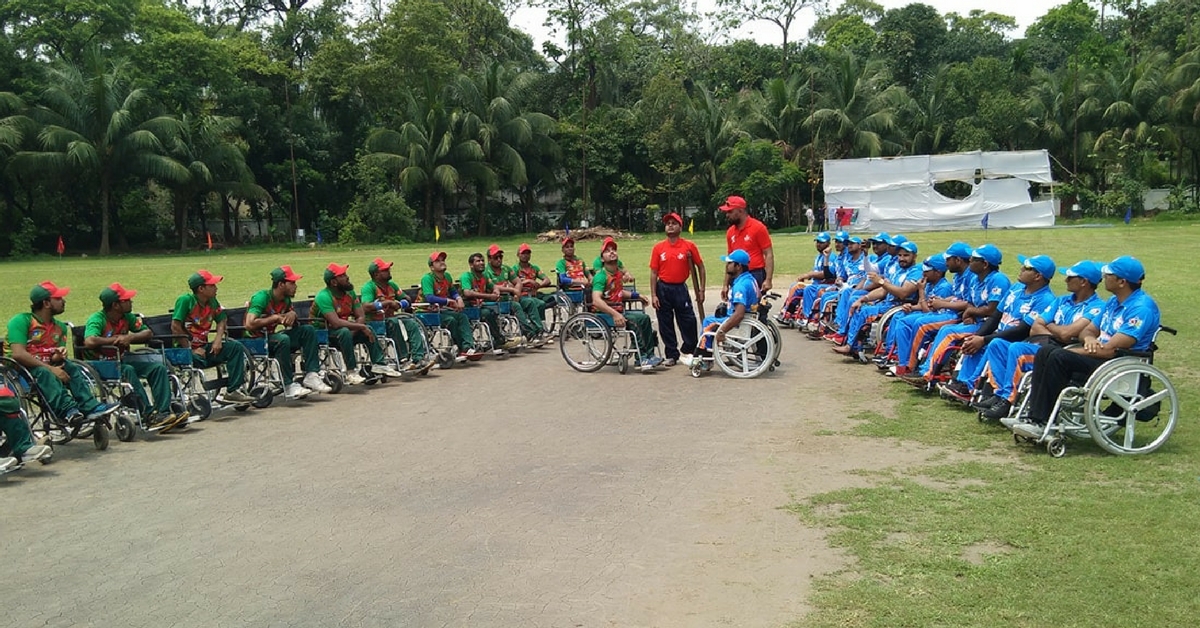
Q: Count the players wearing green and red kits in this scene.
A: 14